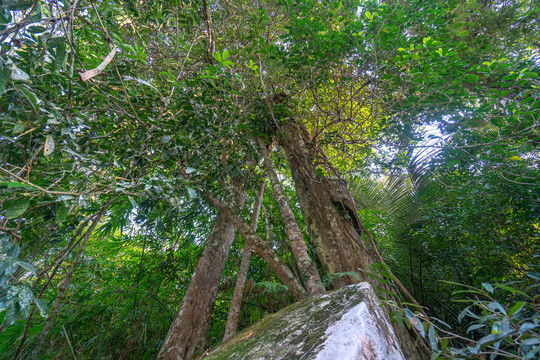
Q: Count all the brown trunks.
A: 5